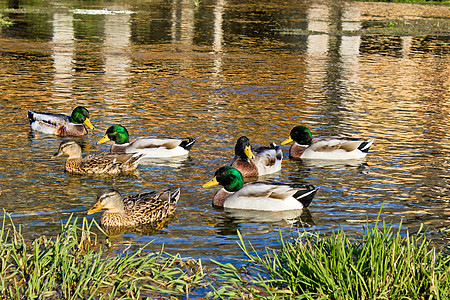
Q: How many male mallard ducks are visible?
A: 5